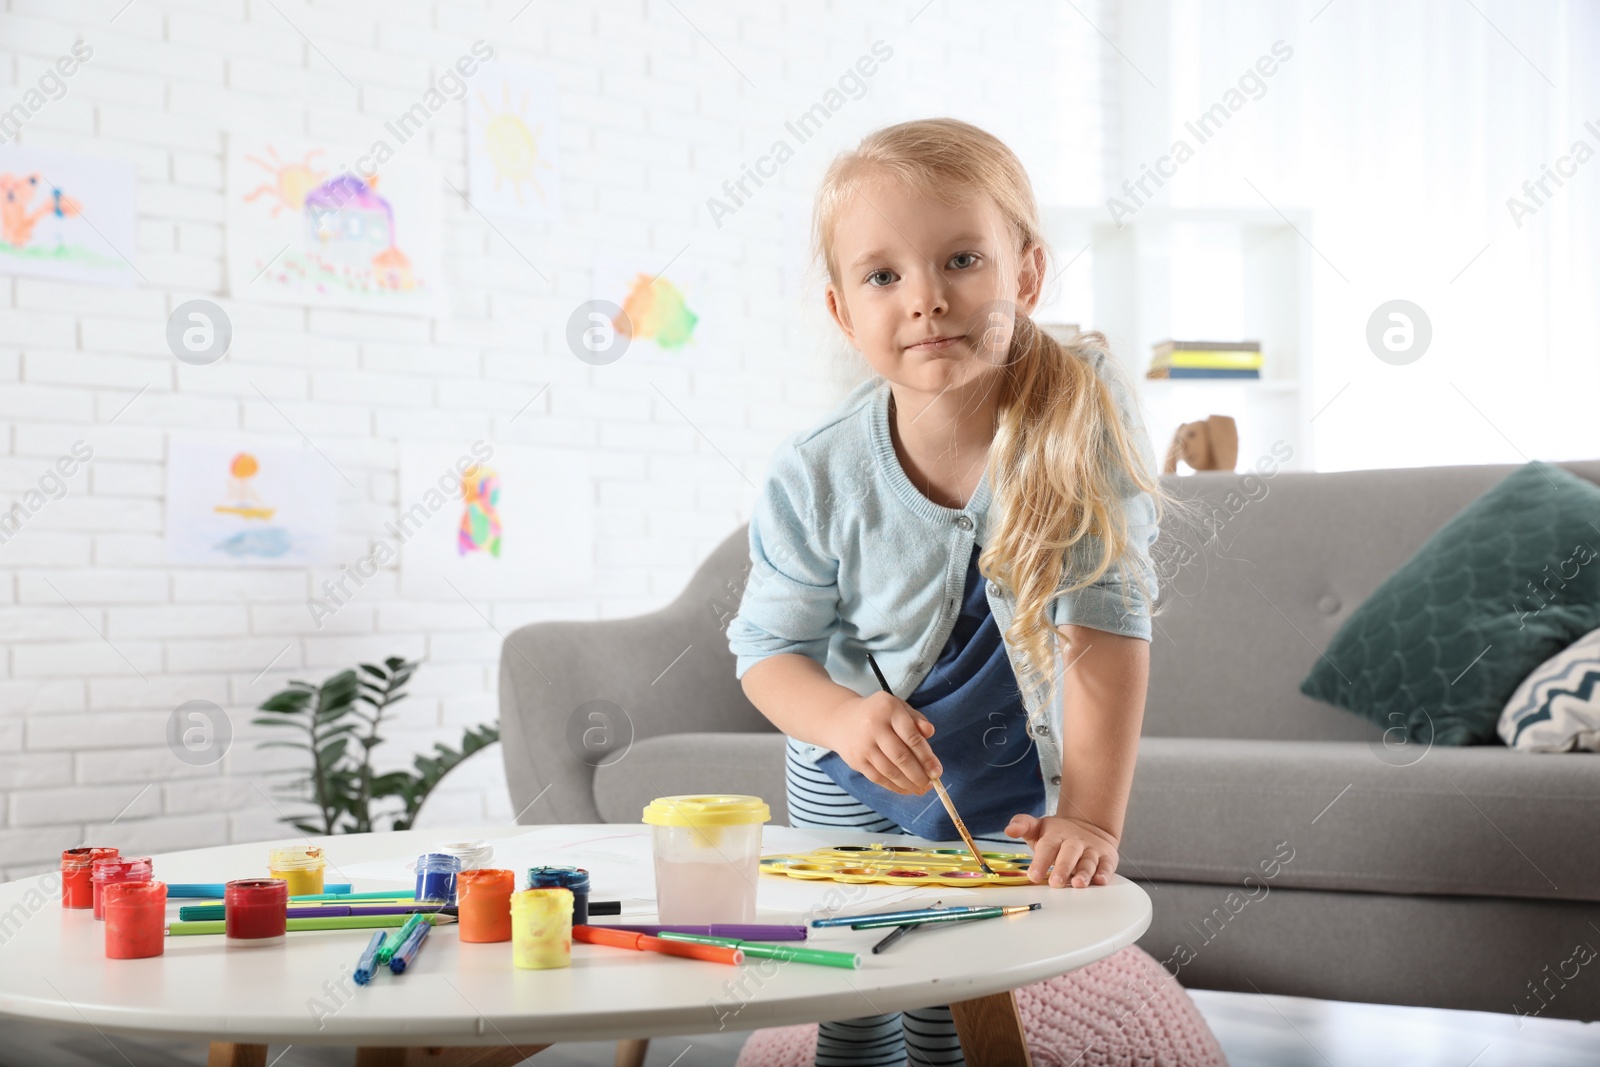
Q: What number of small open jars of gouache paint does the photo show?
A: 10